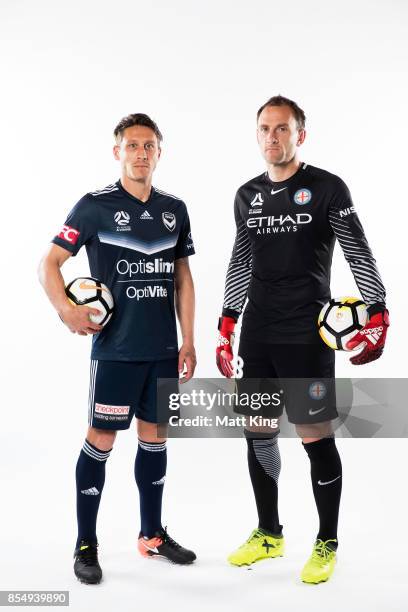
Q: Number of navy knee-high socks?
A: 2